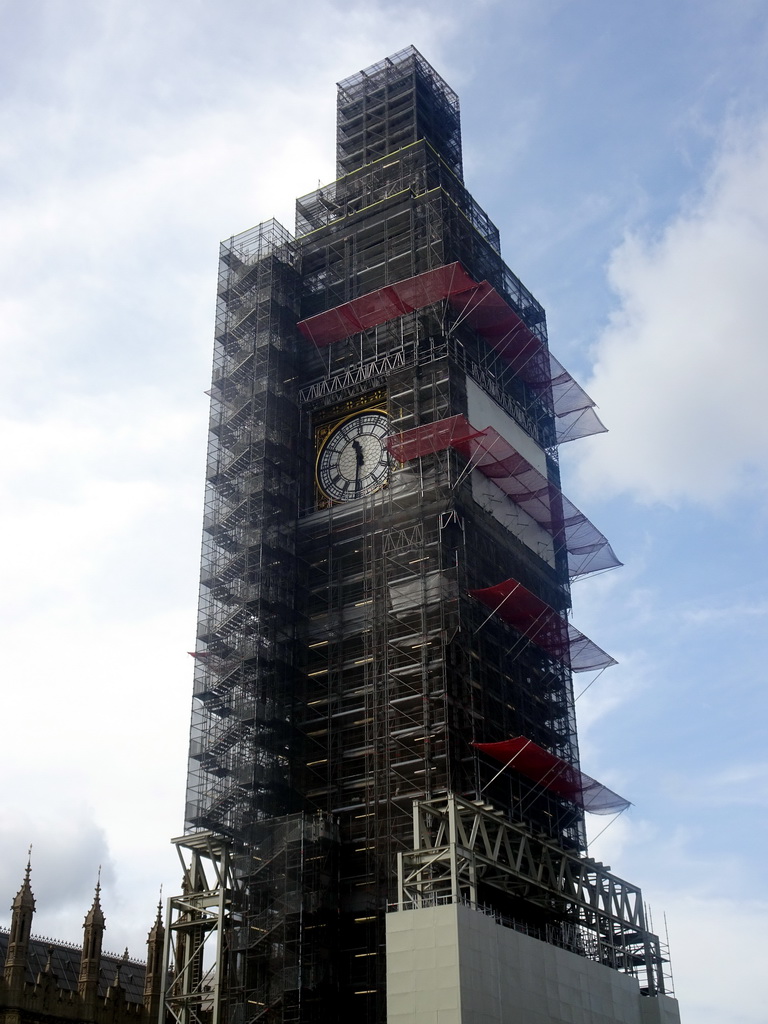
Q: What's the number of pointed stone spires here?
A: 3